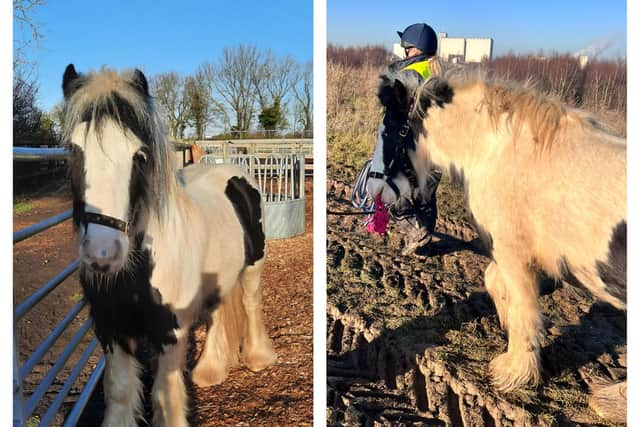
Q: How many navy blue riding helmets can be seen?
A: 1